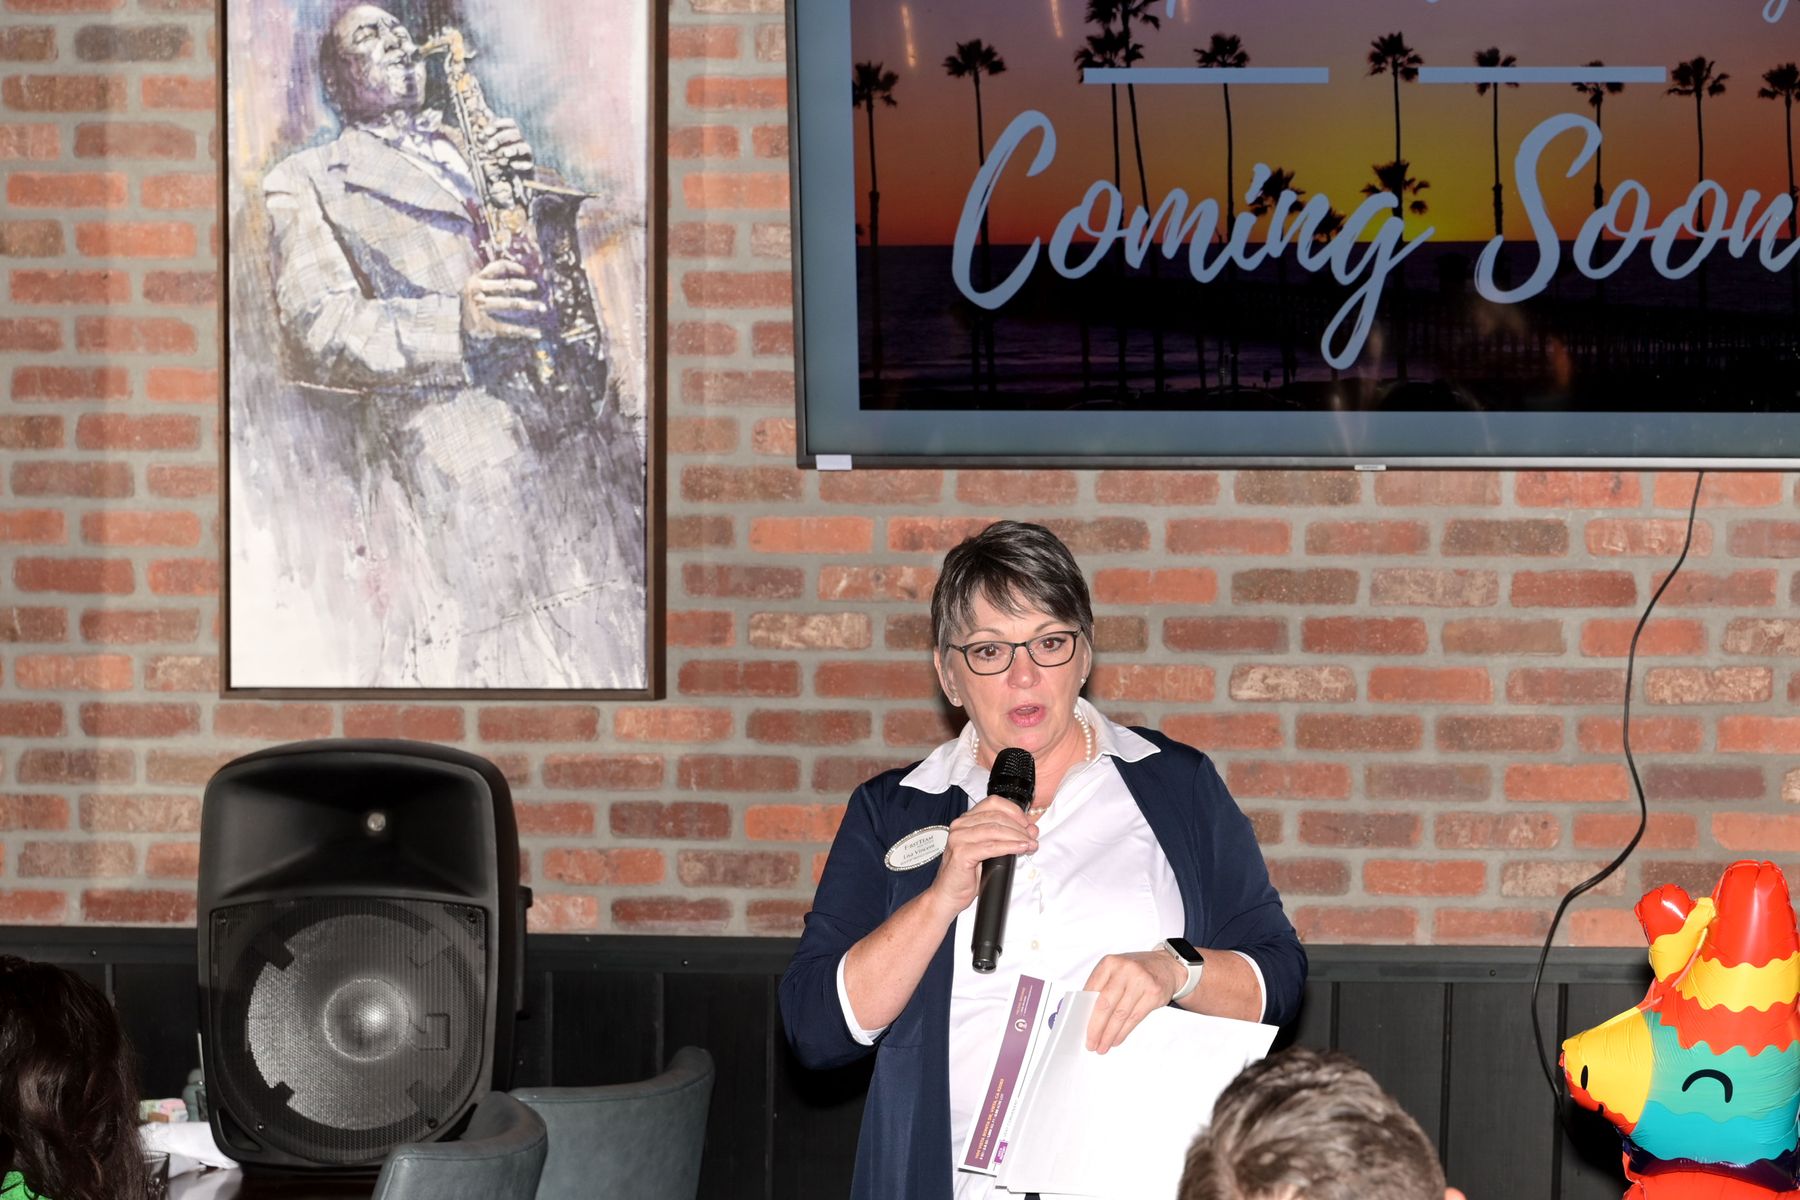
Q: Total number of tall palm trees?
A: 10